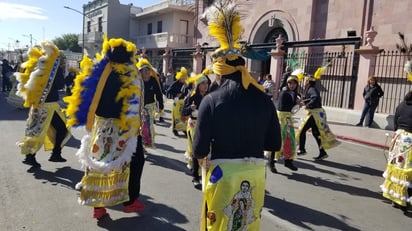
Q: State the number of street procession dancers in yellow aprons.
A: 9